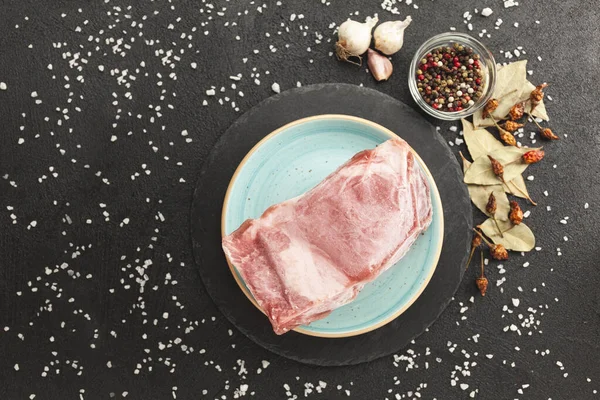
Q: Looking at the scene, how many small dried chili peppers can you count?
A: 13